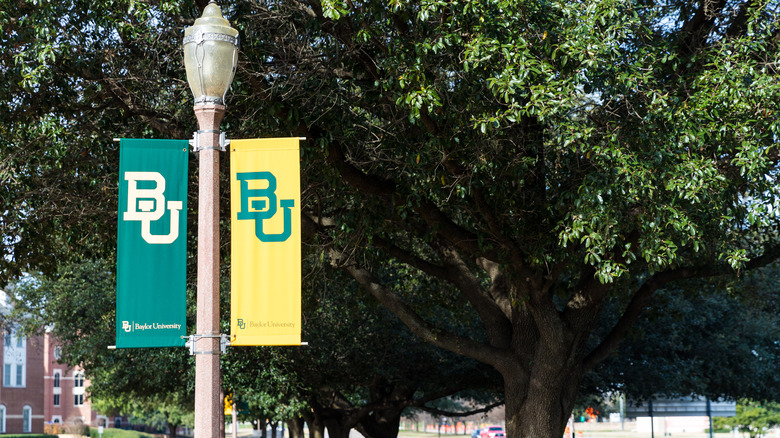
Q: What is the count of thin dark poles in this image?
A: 2